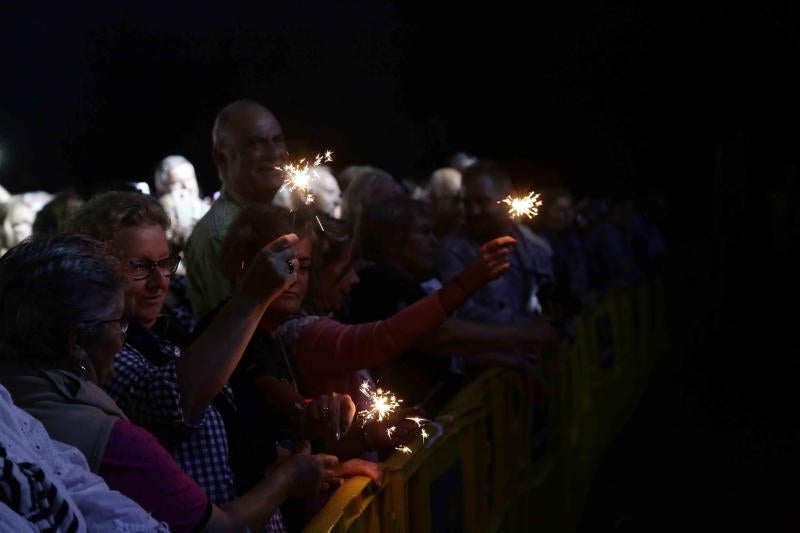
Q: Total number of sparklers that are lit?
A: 3